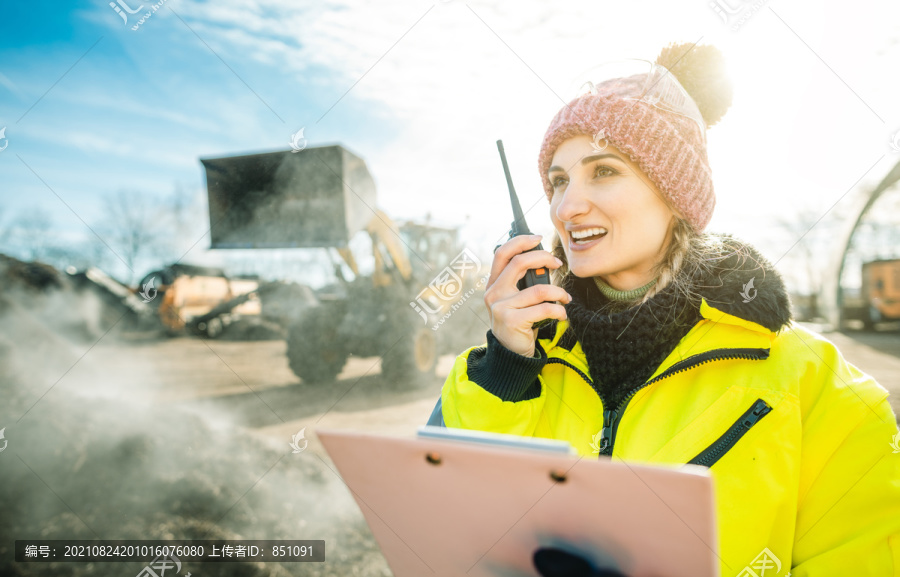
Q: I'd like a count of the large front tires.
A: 2